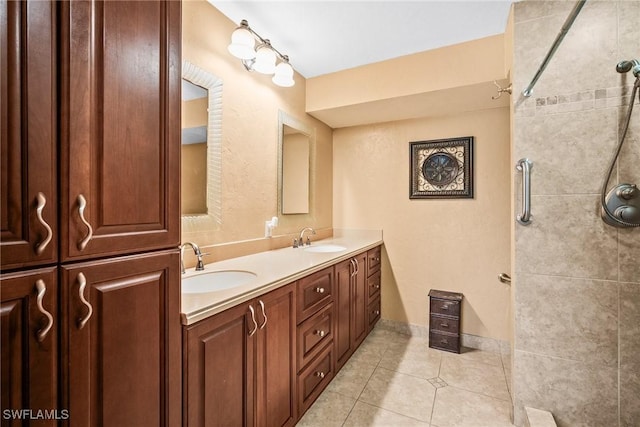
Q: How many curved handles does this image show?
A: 8